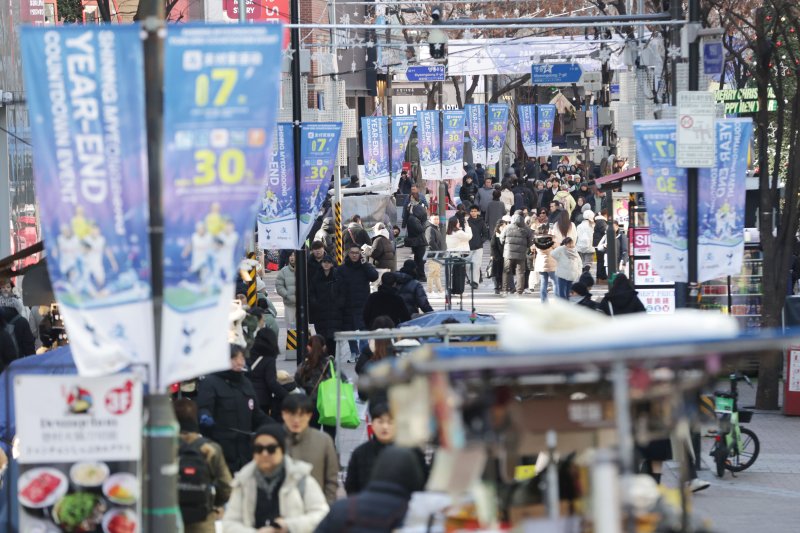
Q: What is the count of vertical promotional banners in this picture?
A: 14